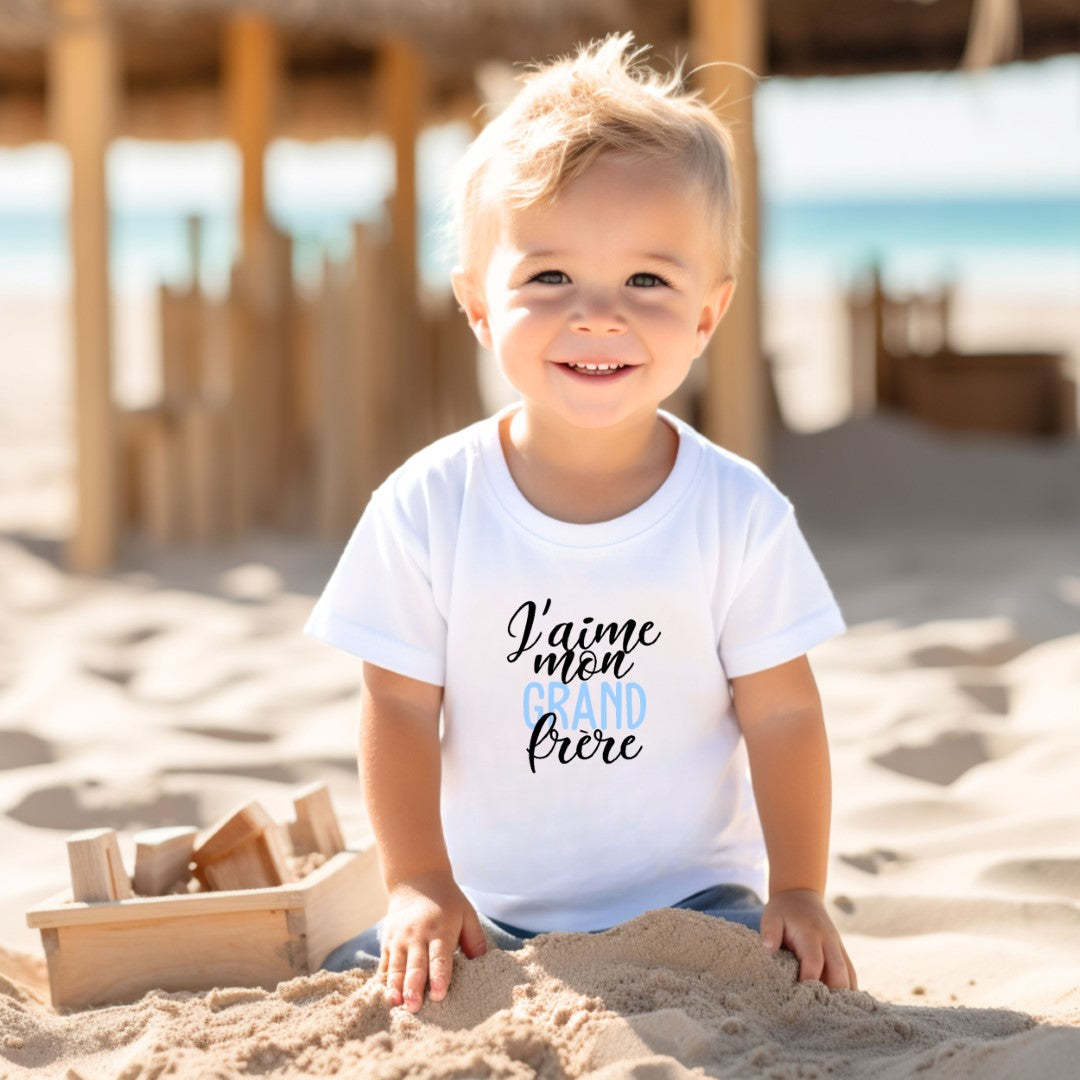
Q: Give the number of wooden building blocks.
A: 4